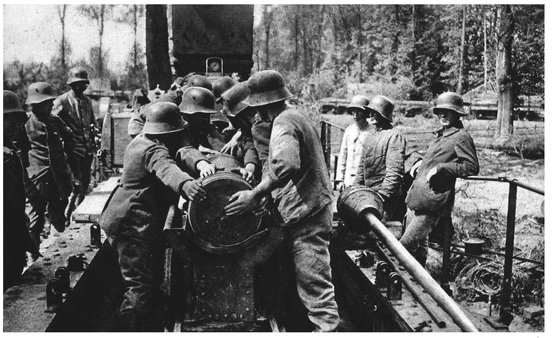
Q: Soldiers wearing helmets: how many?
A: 12